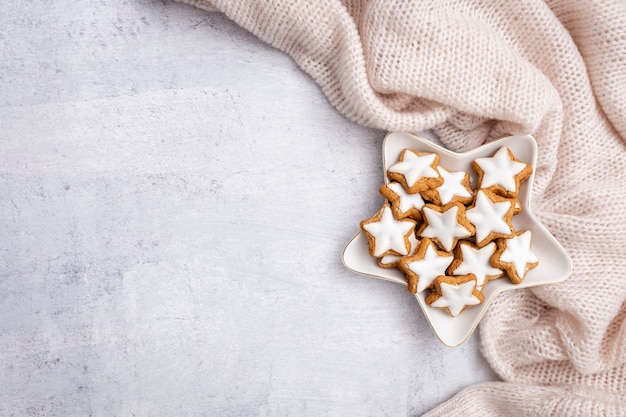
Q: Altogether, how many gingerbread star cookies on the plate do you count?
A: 13